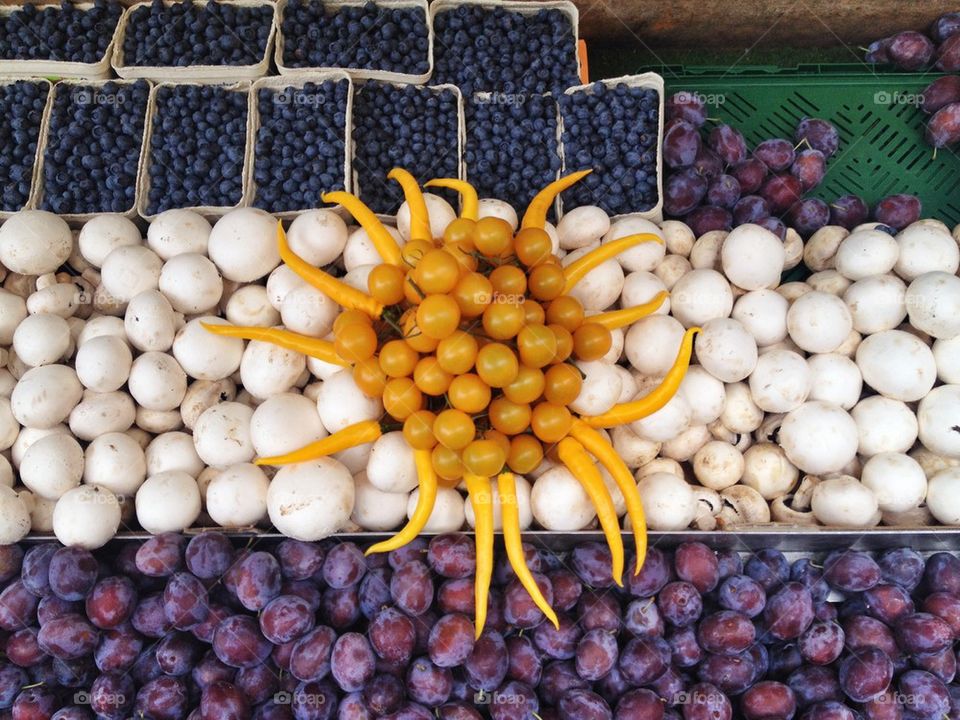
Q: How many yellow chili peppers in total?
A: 15